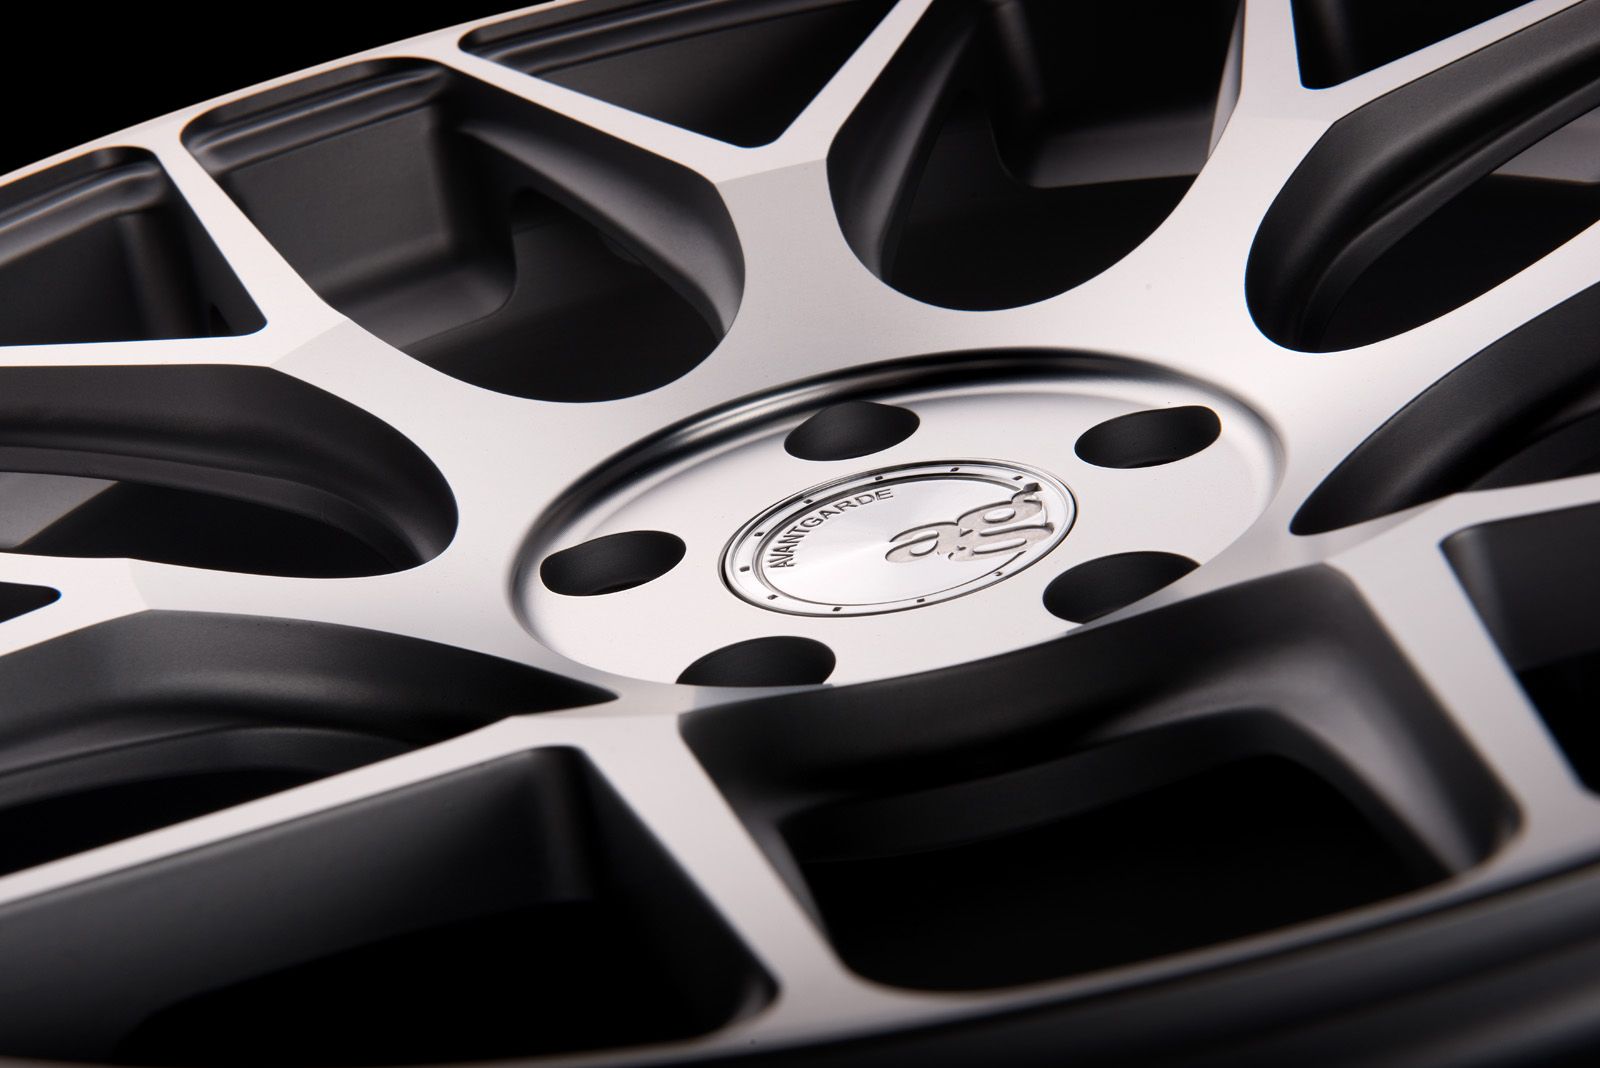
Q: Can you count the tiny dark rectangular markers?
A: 10